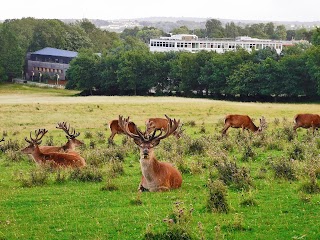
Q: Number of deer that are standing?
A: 4